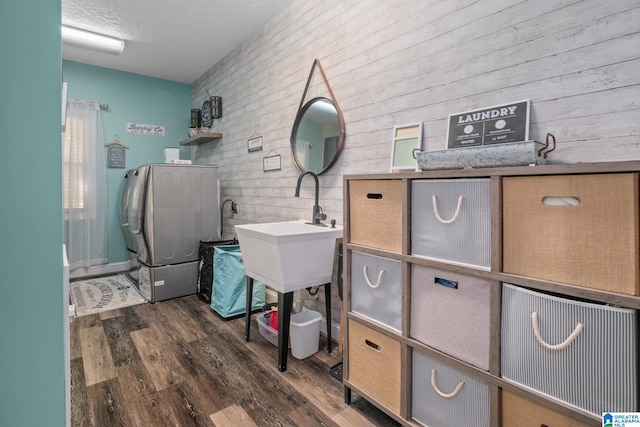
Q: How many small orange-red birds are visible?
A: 0